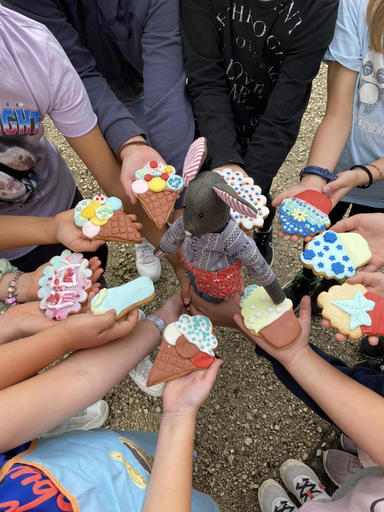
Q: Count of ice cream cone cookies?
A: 3